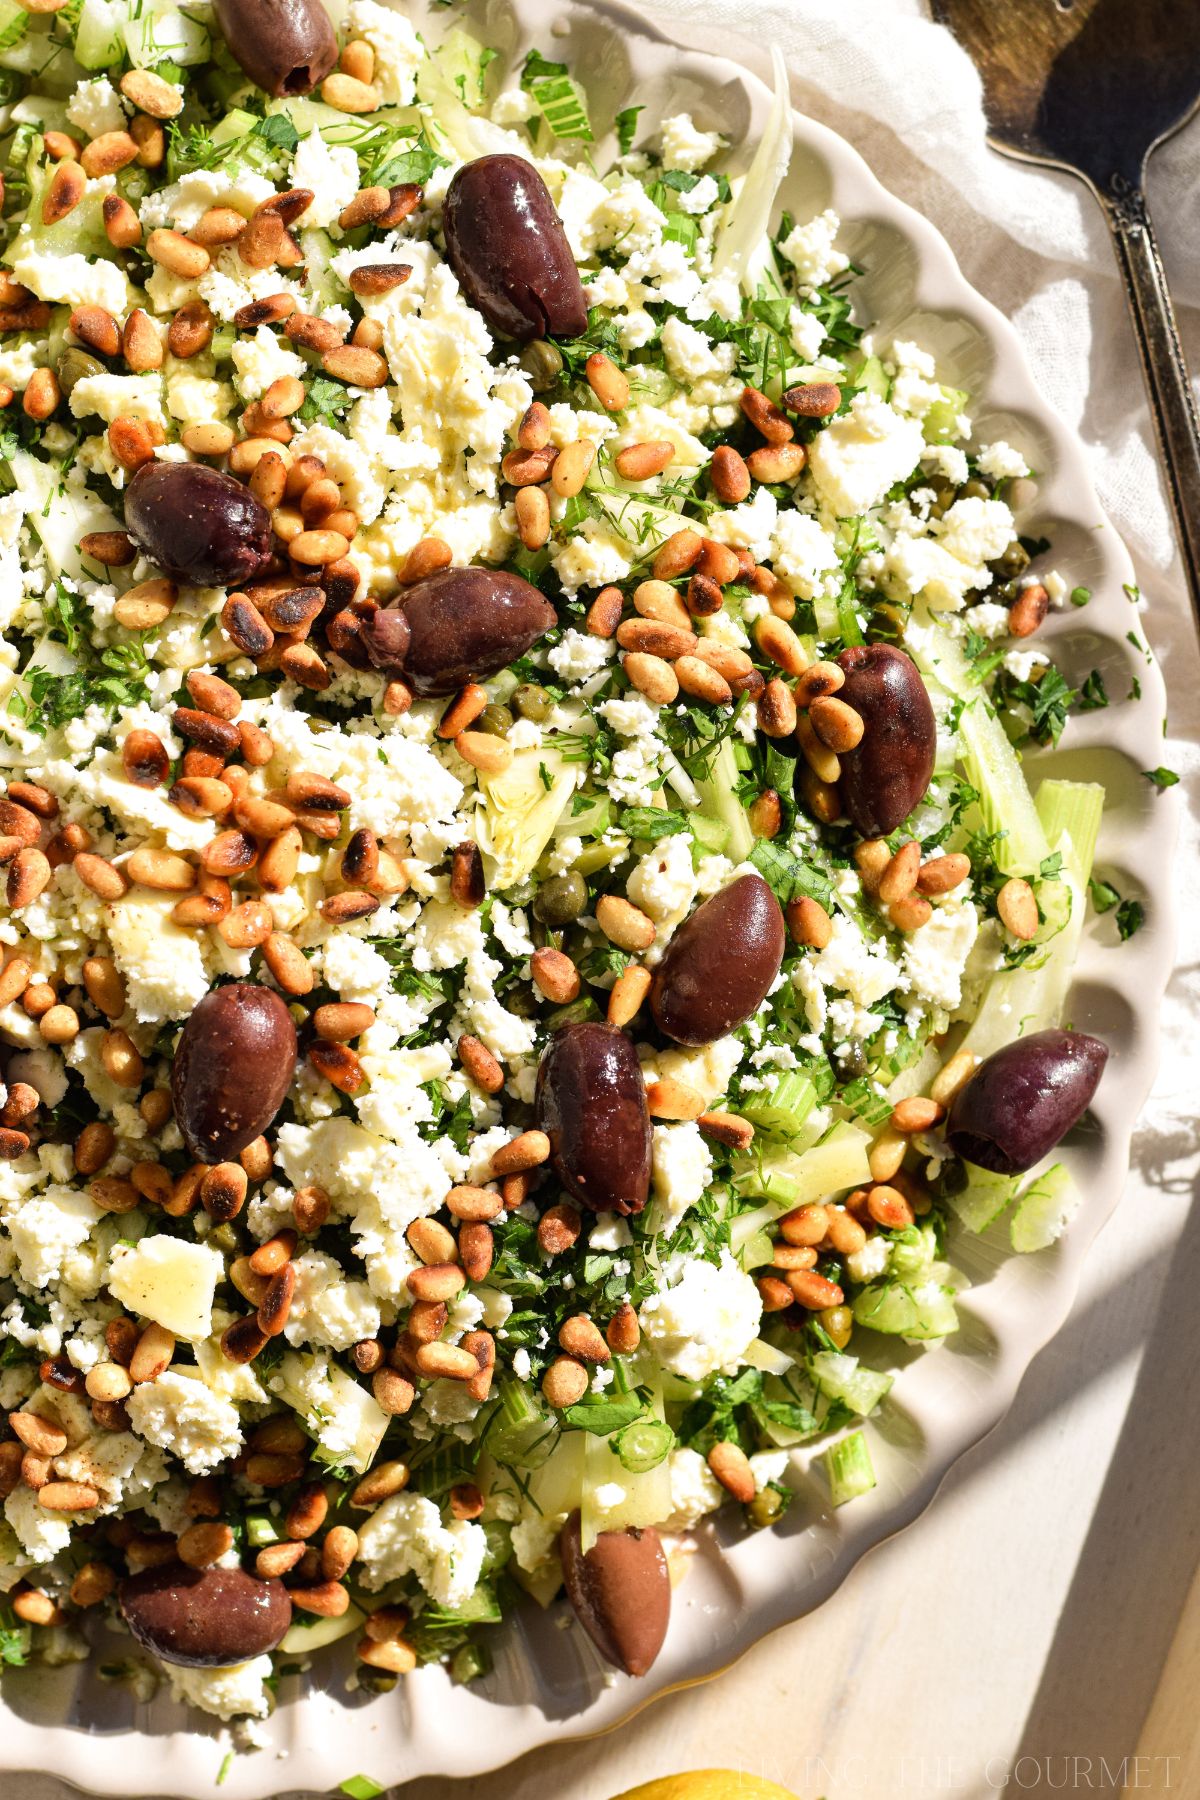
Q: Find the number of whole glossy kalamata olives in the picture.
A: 11